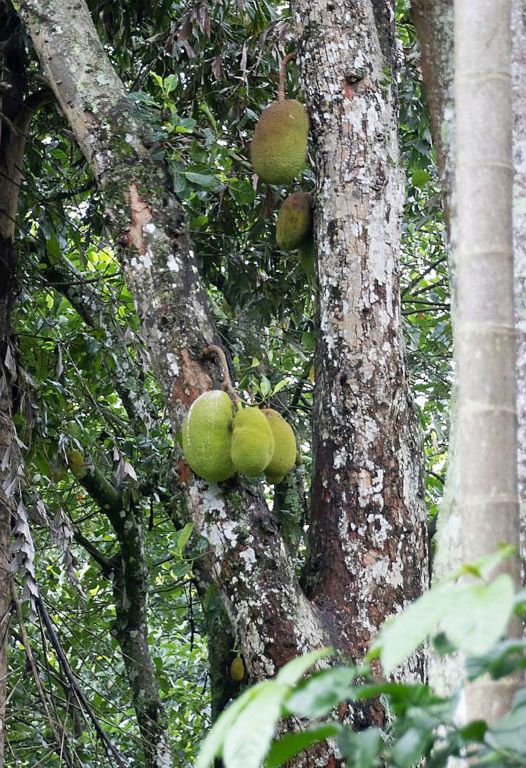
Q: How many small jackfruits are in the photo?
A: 2